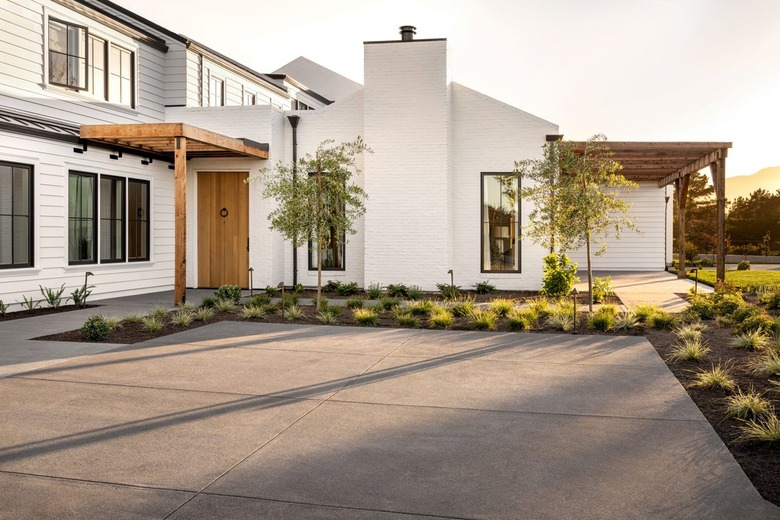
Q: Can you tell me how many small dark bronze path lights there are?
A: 6